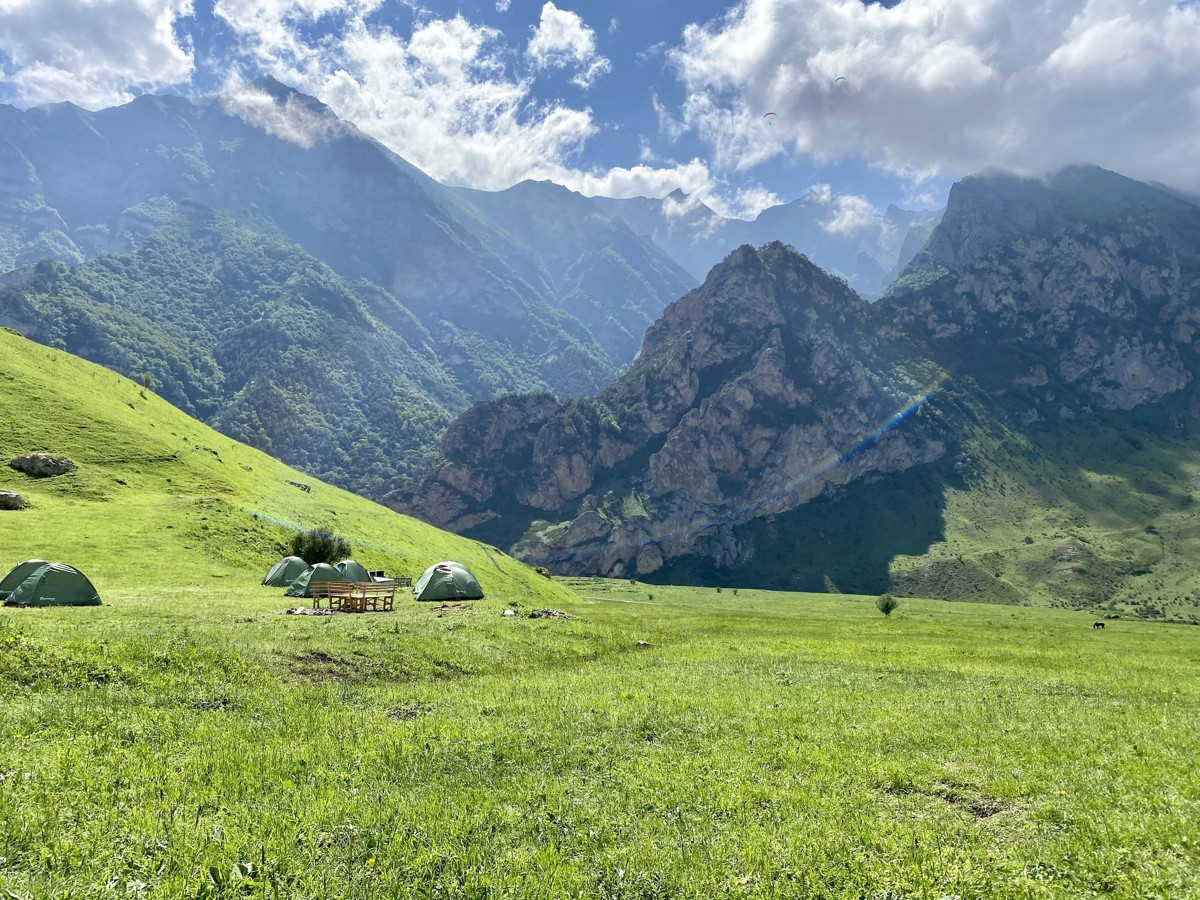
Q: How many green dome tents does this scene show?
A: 6